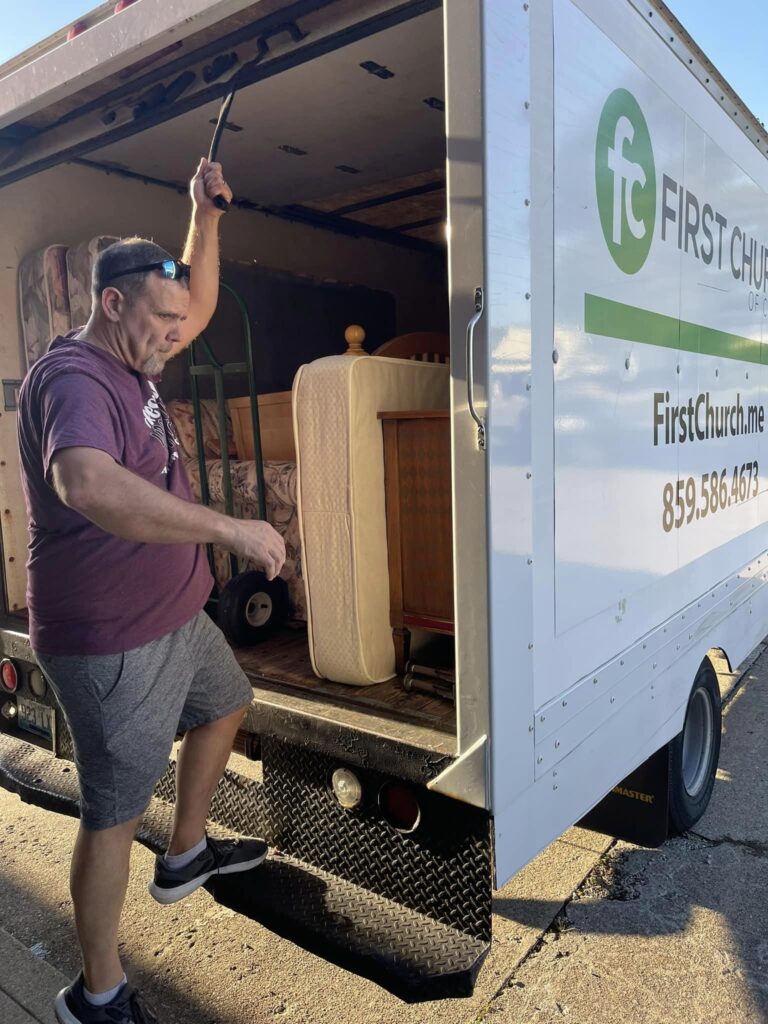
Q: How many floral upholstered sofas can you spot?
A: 1